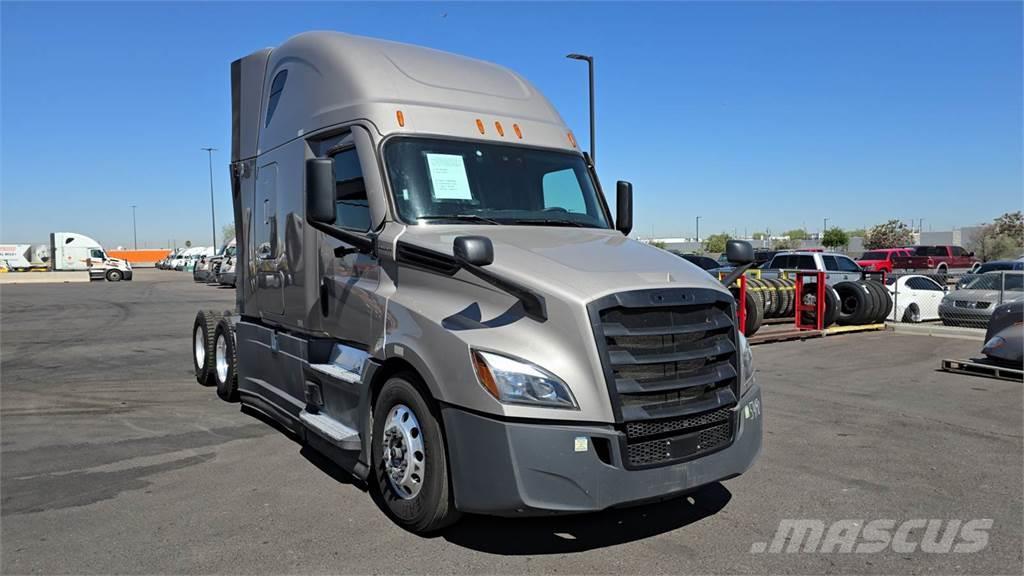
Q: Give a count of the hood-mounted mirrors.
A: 2